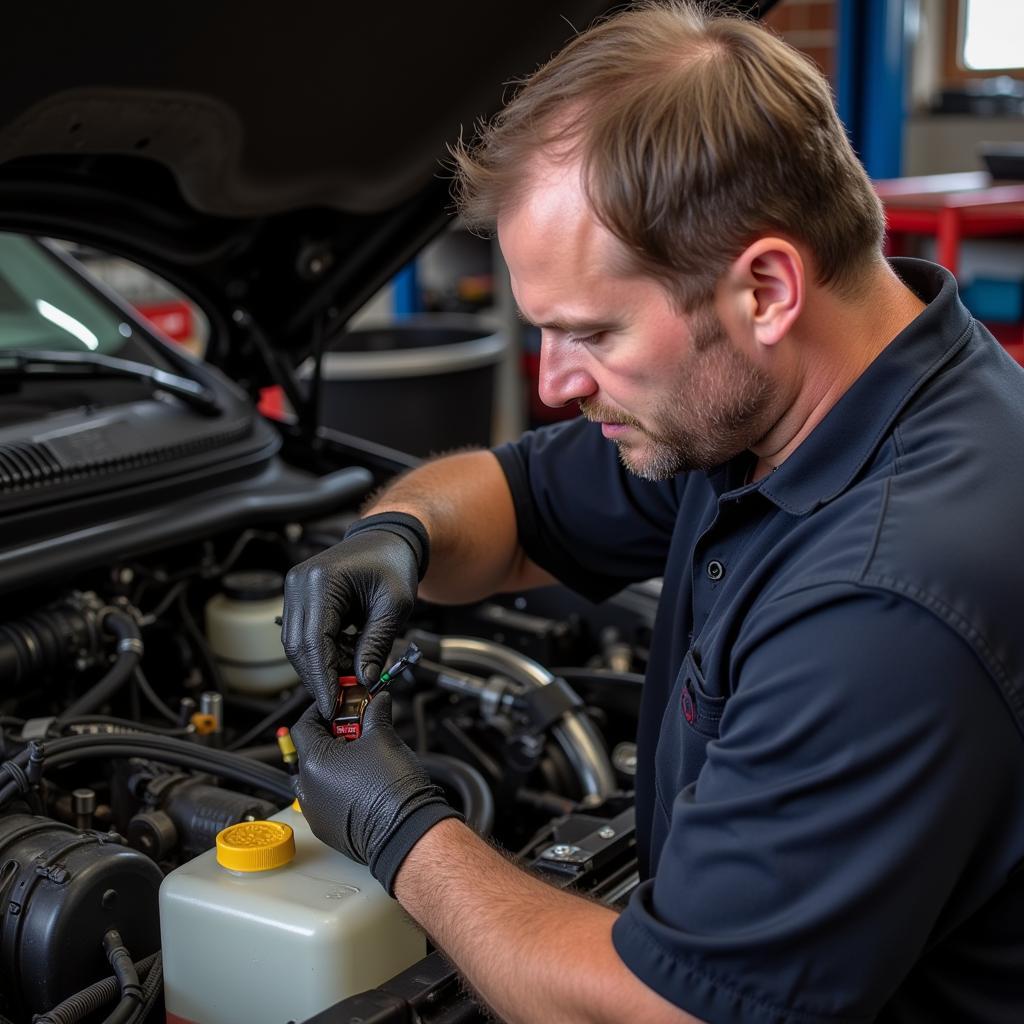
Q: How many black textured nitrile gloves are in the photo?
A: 2